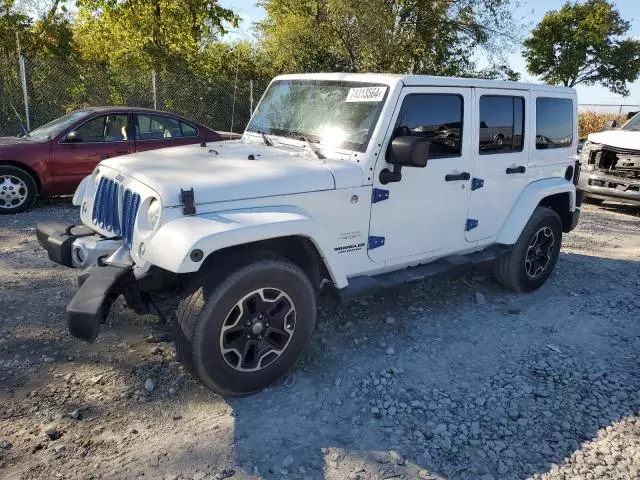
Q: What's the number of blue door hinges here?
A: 4